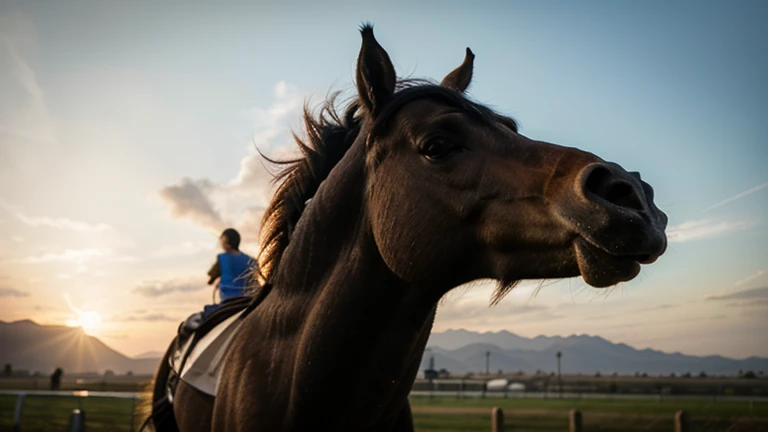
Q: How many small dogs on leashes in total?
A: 0